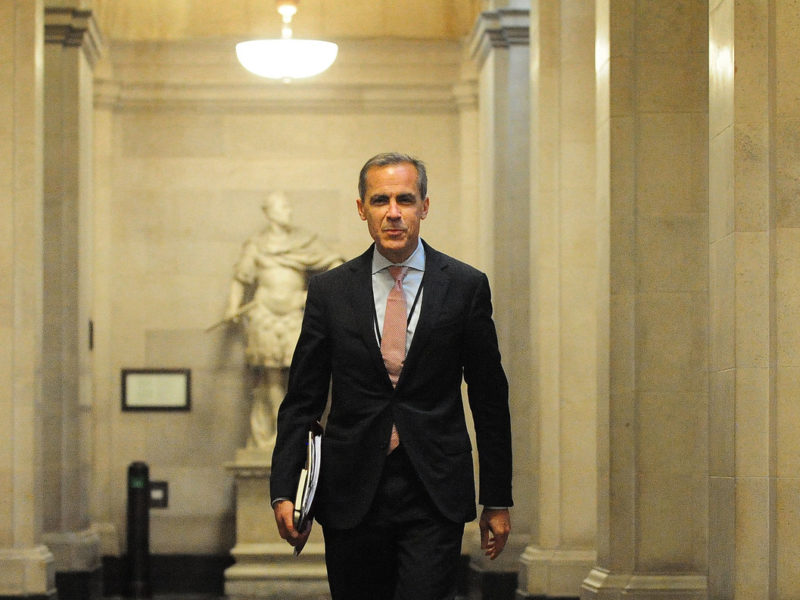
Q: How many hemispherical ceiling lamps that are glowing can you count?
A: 1